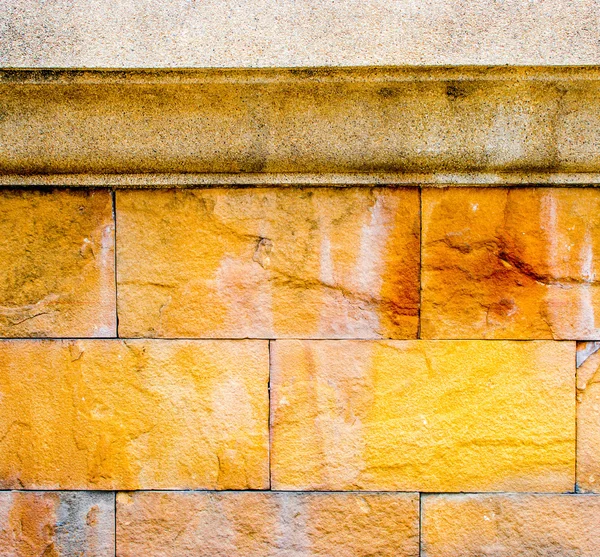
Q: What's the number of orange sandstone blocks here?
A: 9